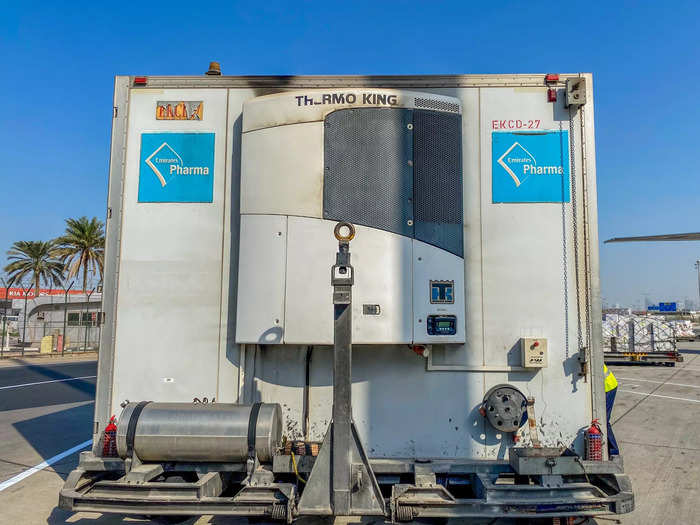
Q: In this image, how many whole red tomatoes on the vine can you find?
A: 0